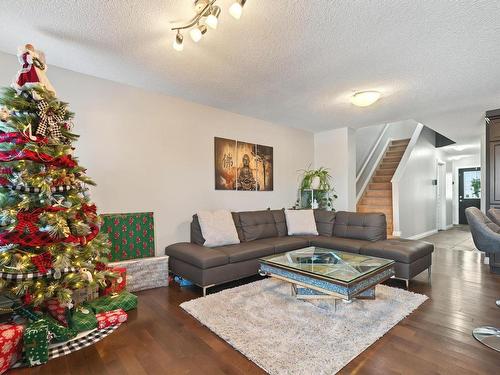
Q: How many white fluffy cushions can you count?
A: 2